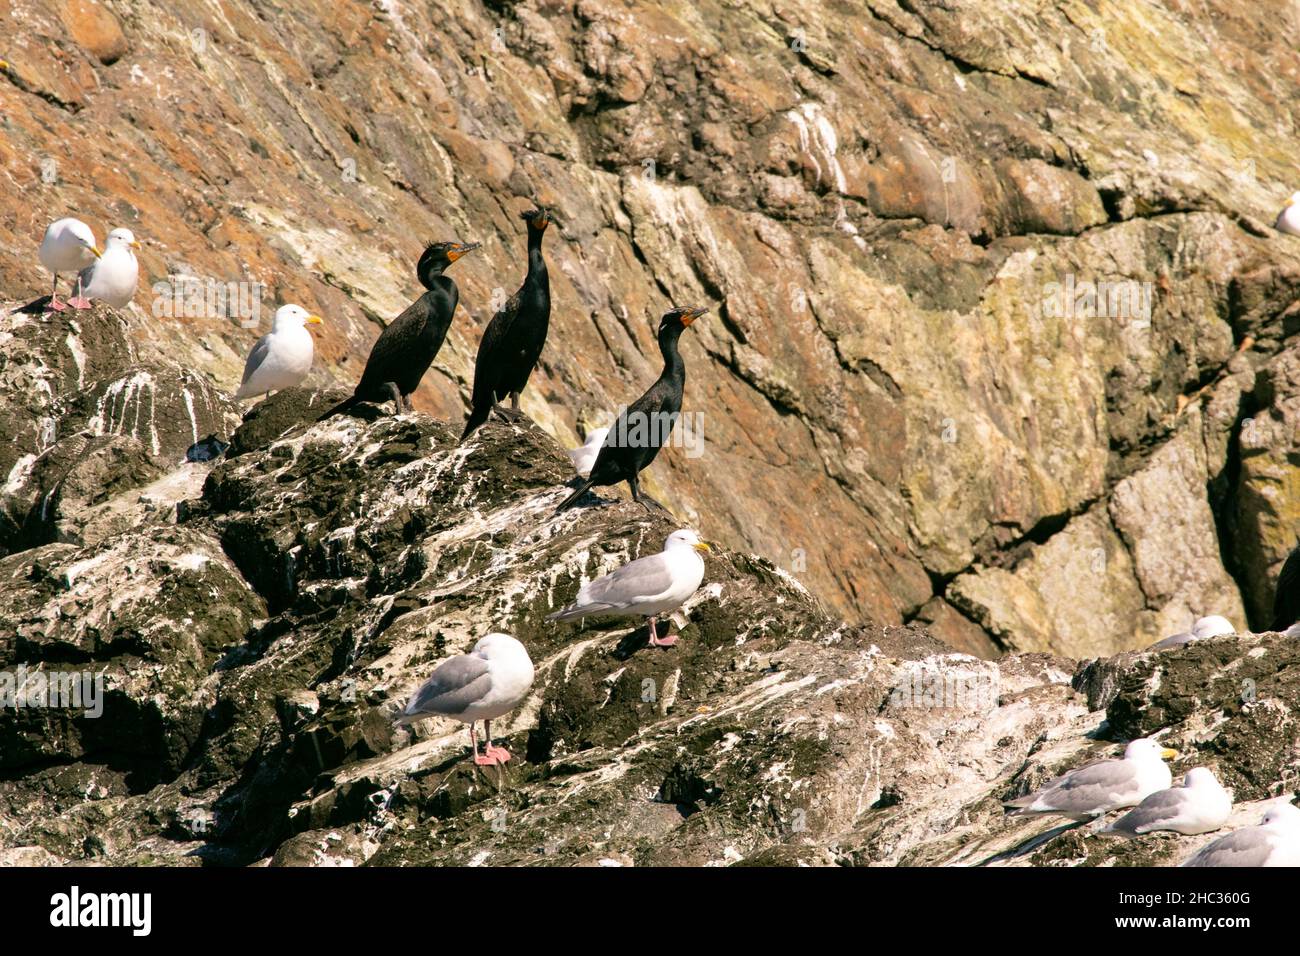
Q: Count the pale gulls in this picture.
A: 11